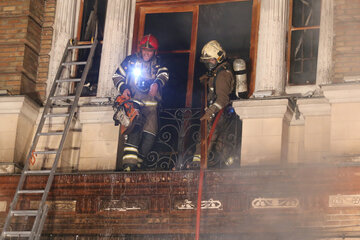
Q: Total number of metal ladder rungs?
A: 11